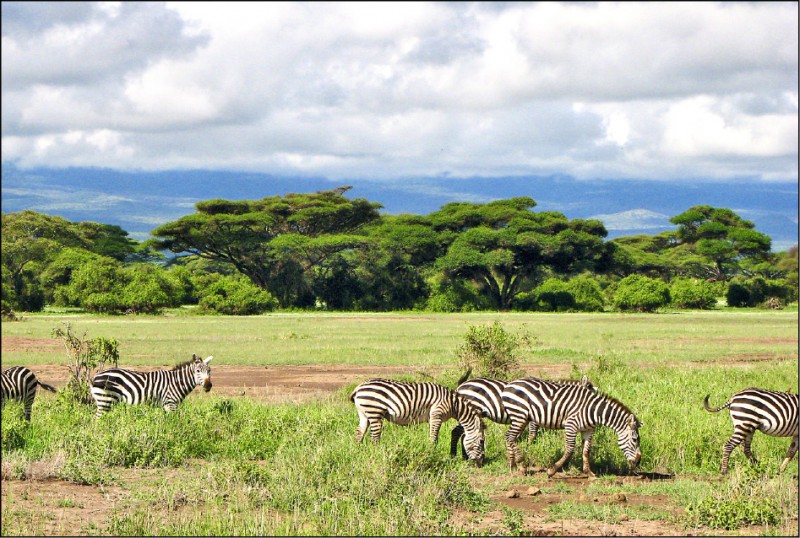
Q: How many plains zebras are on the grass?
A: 6